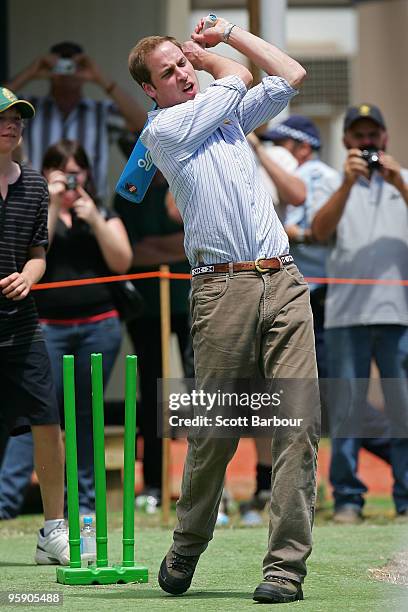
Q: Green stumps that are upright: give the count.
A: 3